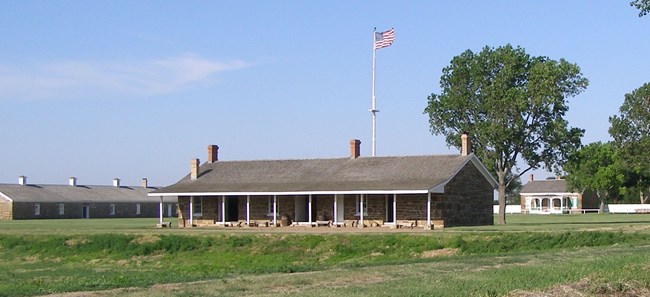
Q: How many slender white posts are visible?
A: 10